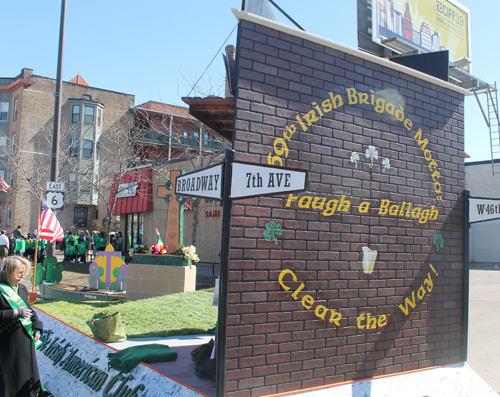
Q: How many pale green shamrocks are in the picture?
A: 3